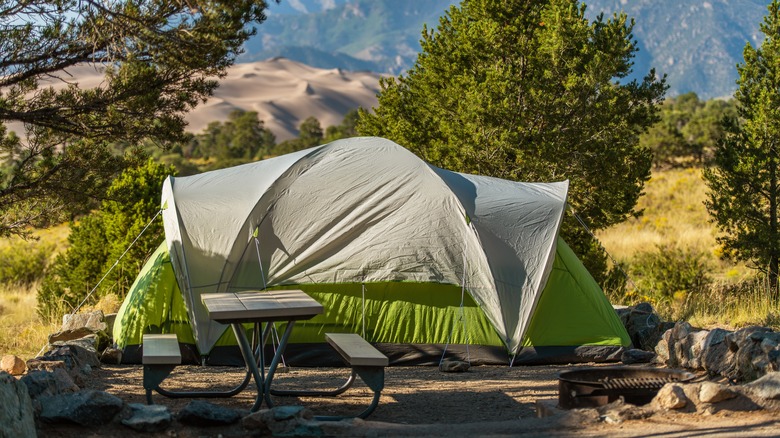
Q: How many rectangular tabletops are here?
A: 1